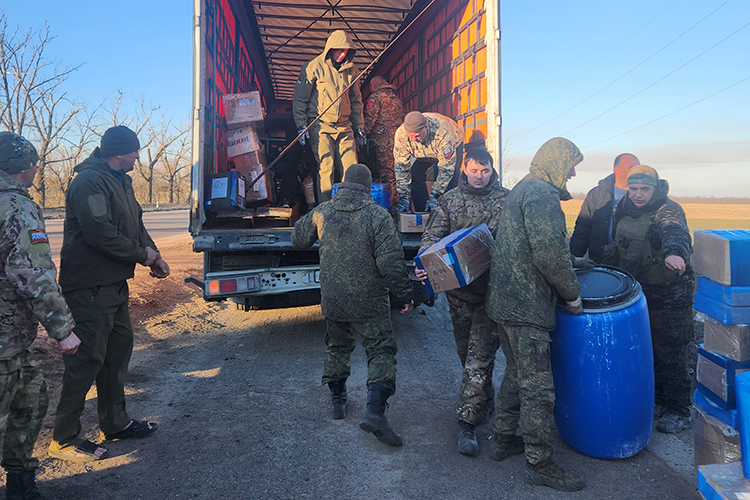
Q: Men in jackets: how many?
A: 10